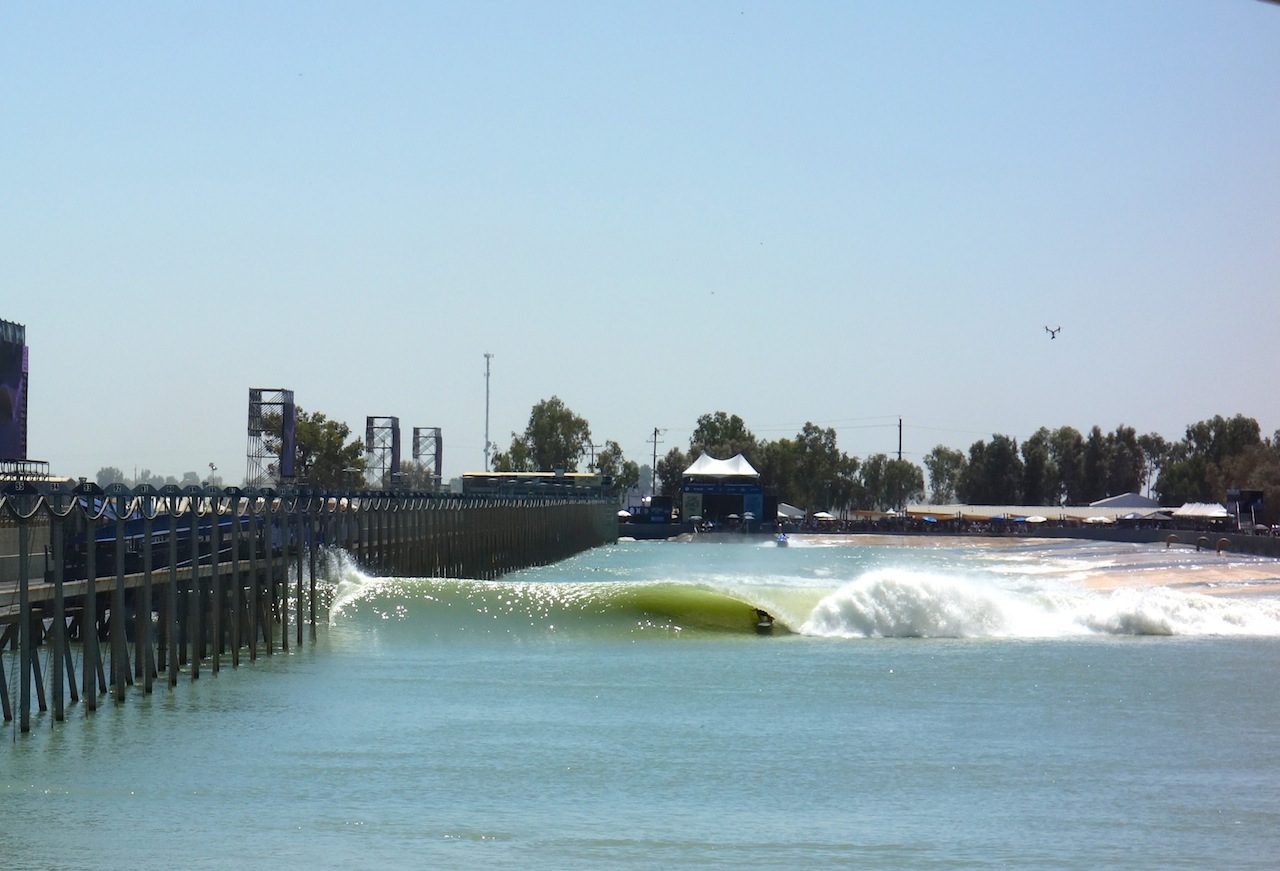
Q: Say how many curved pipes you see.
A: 3